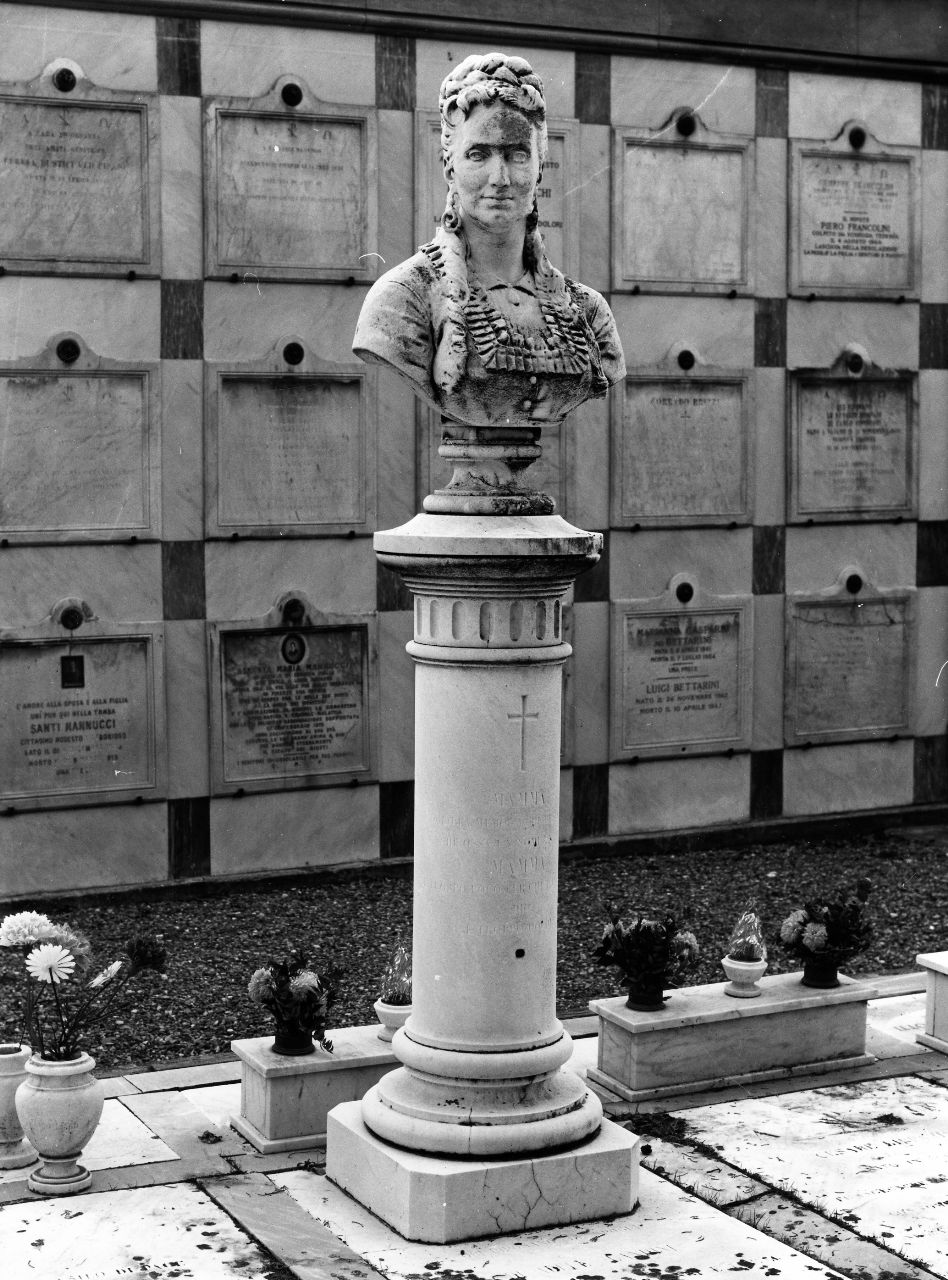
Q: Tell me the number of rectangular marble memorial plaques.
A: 15